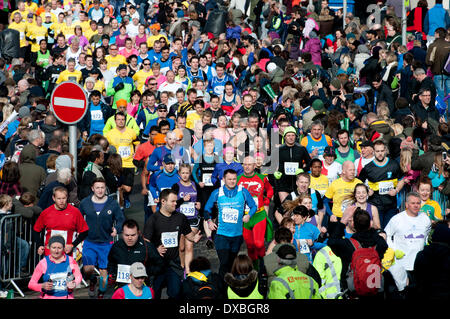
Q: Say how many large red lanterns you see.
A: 0